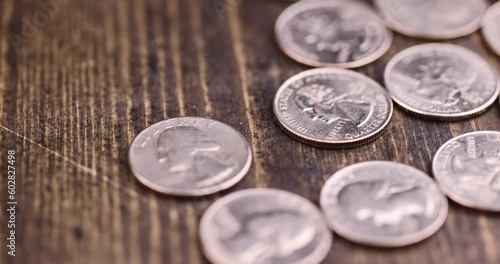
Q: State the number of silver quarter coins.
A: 9